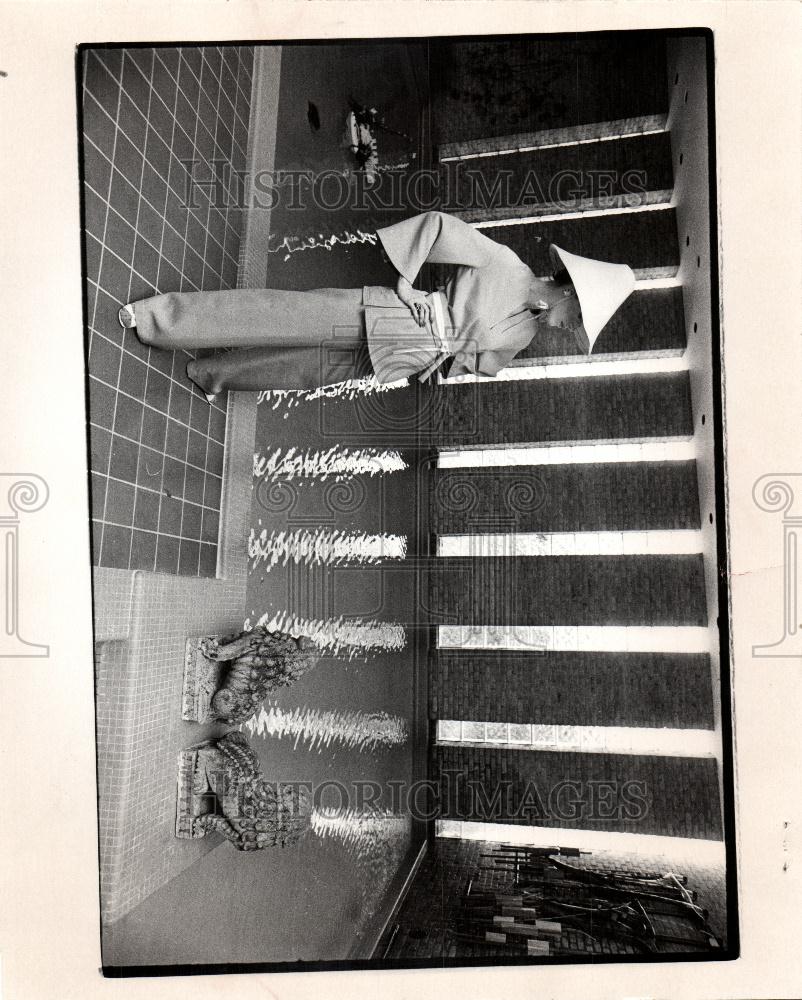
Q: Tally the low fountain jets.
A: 0